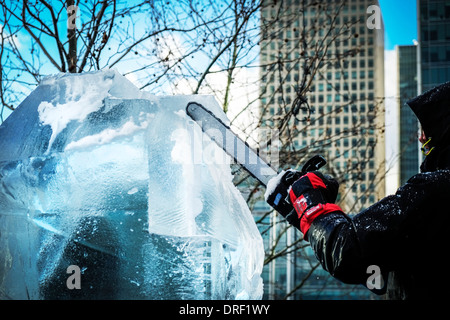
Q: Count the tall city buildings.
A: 3